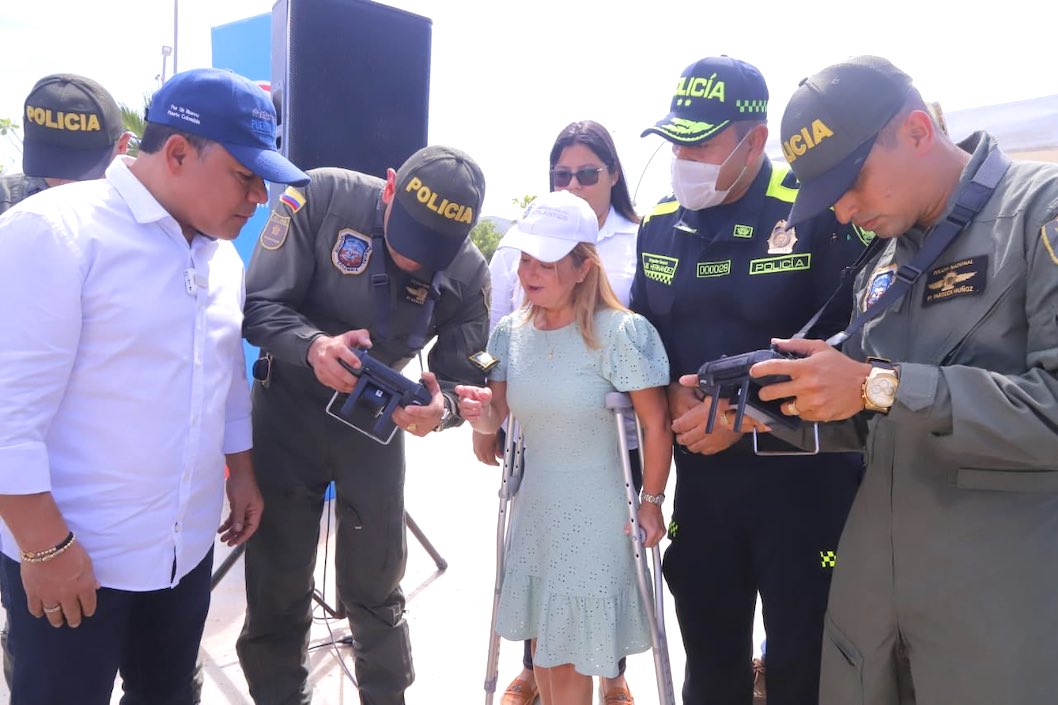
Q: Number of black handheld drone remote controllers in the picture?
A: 2